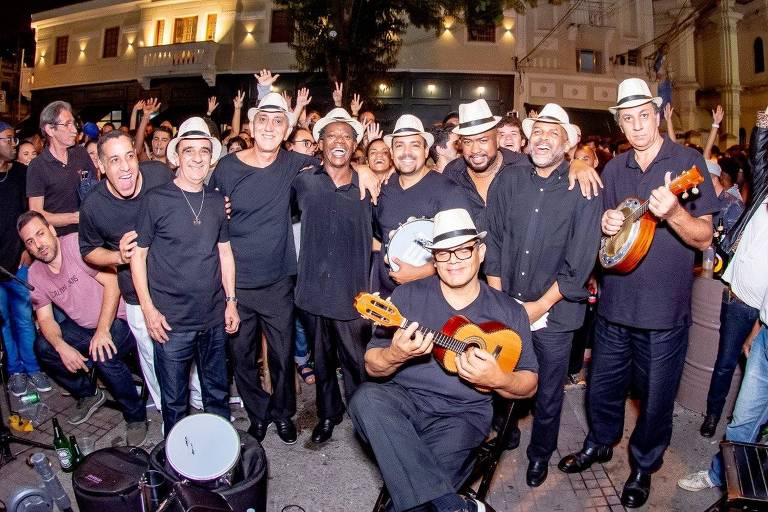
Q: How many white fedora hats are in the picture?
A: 8